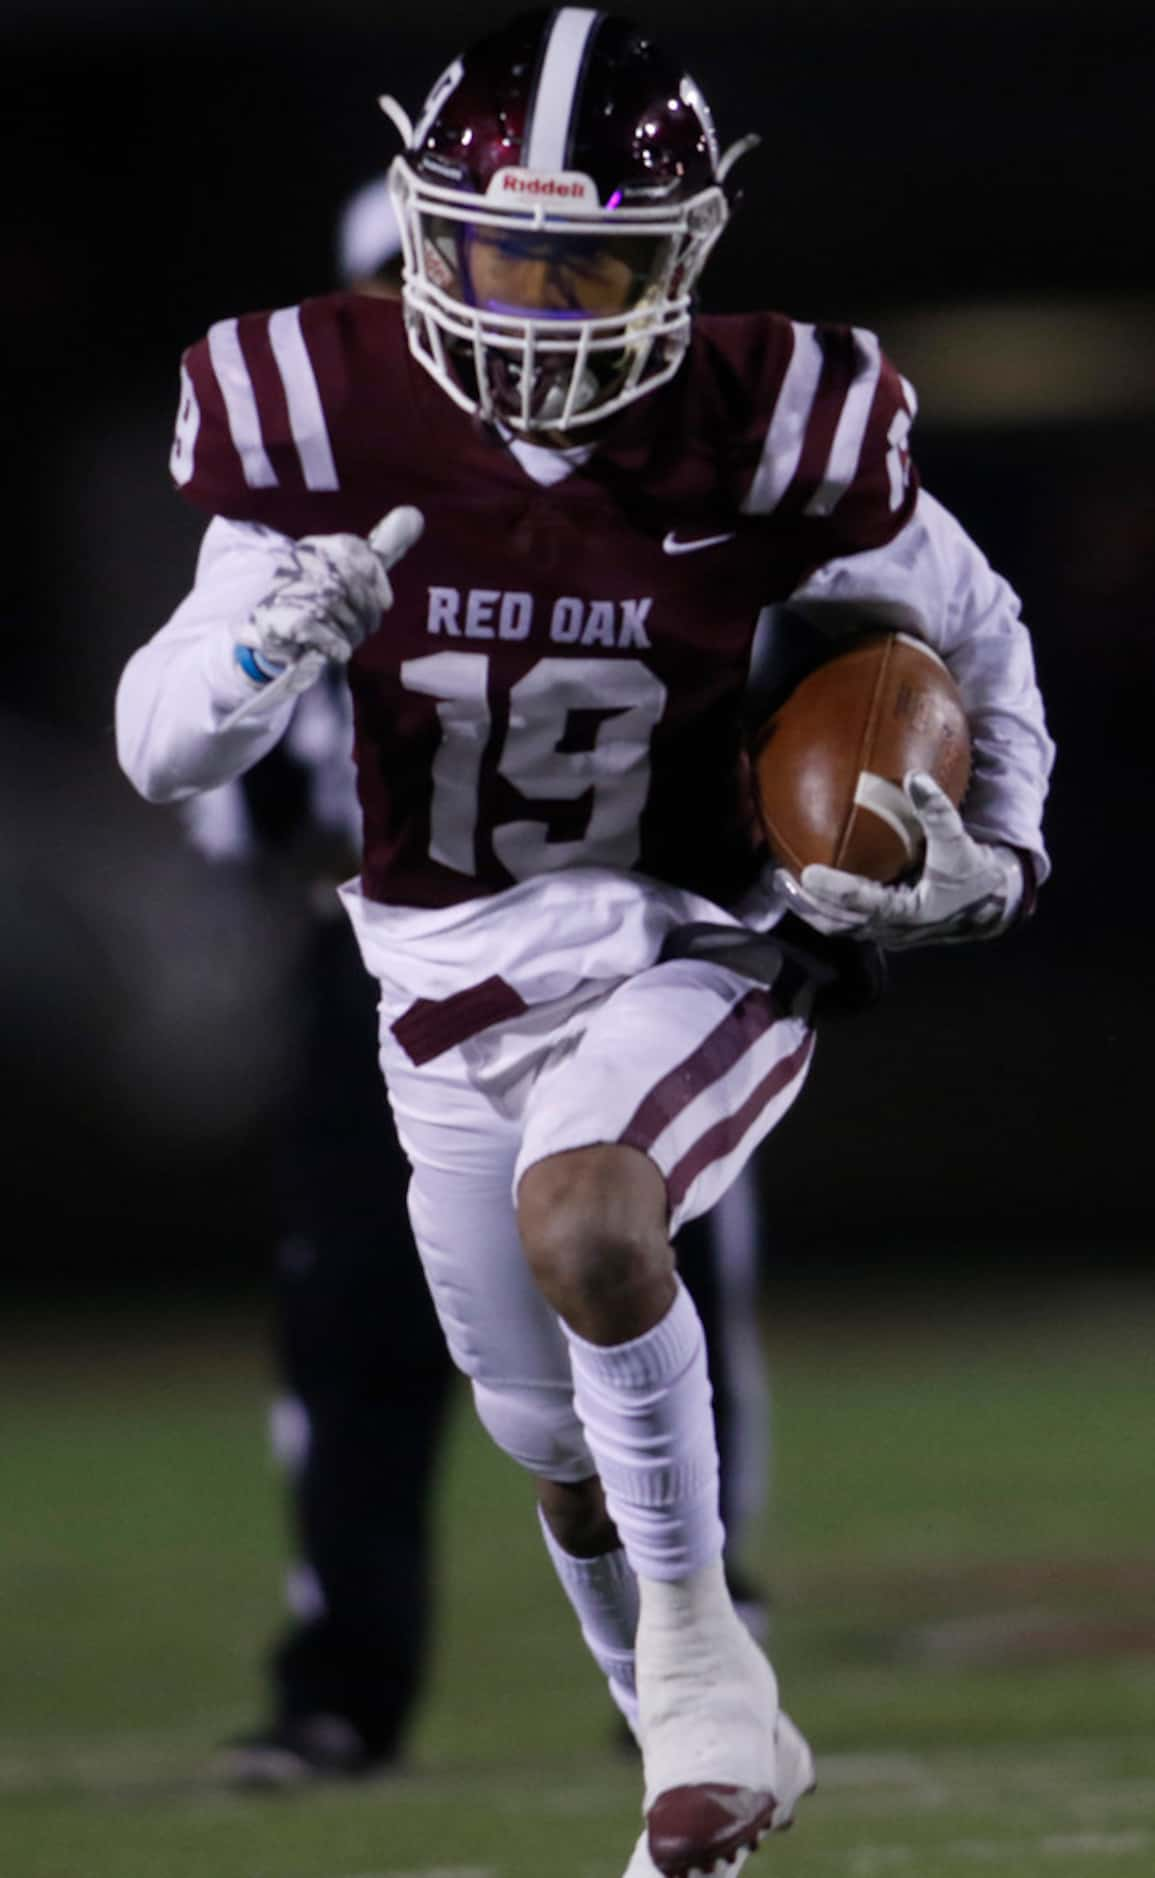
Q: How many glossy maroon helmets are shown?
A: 1